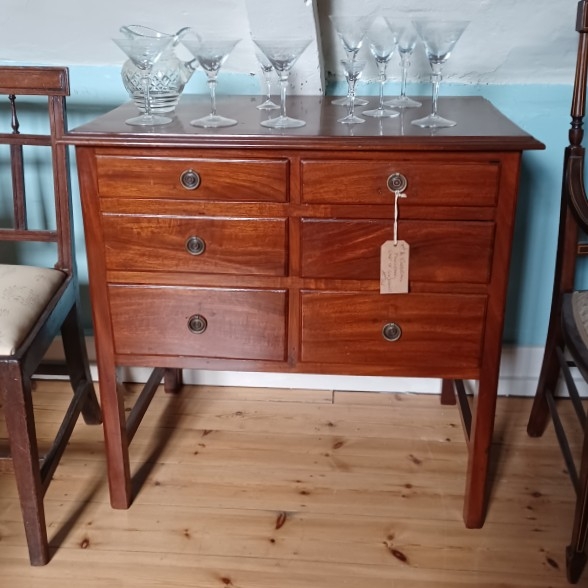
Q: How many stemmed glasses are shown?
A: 9